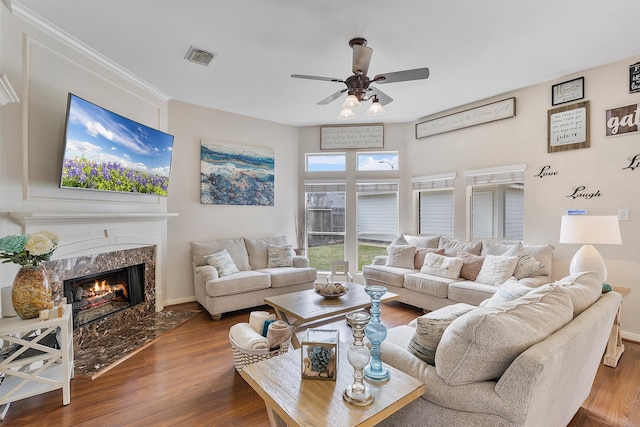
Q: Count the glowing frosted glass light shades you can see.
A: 3